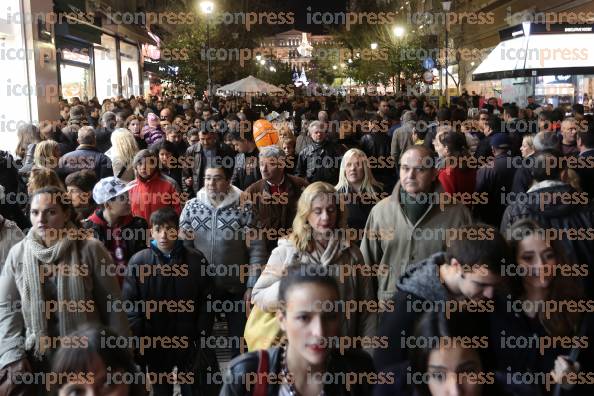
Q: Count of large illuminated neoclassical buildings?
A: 1